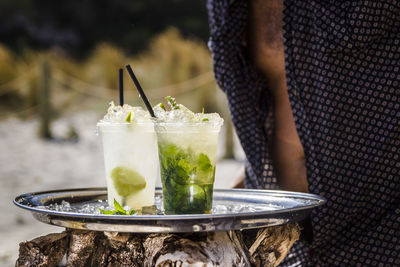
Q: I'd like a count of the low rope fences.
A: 1